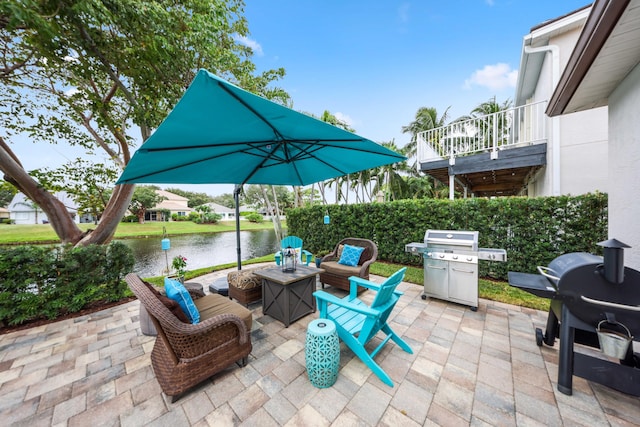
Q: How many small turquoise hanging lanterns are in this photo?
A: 2